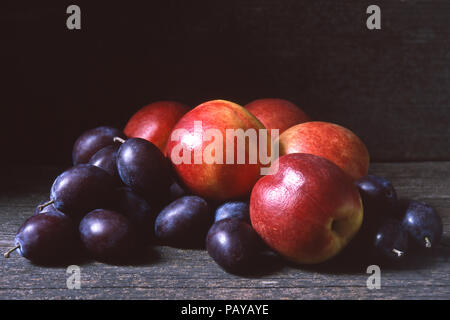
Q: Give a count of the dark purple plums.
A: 15